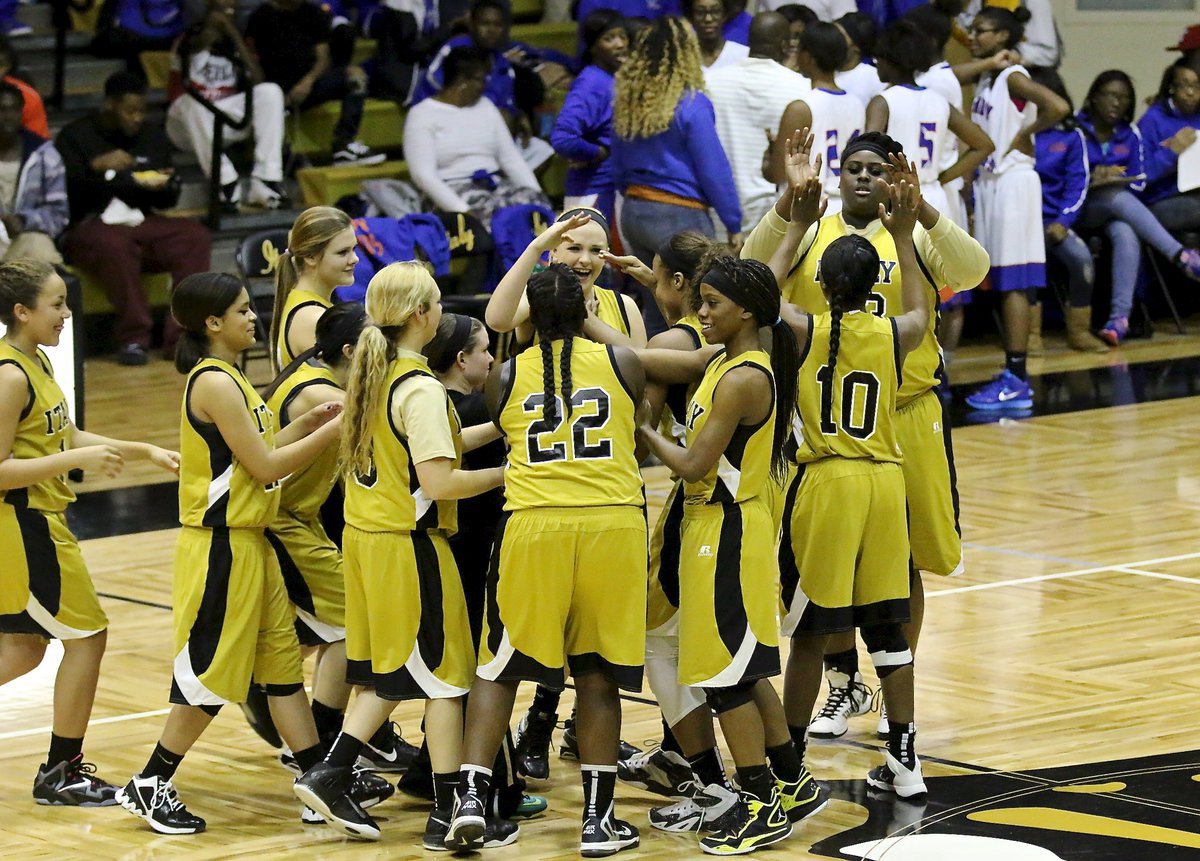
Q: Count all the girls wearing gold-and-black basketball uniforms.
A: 11